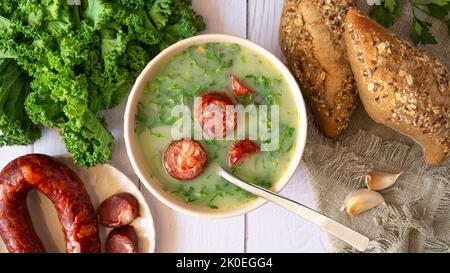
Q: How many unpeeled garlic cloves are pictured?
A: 2